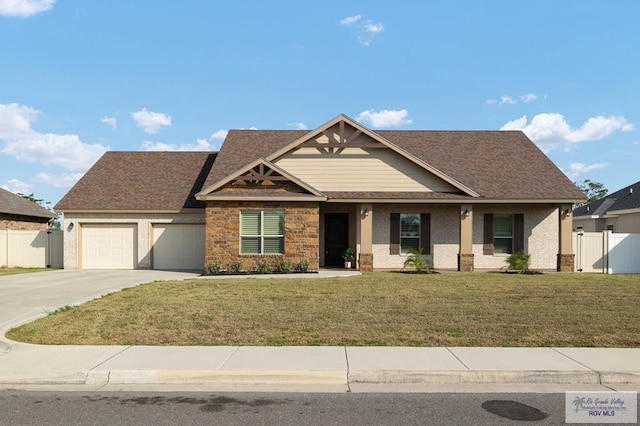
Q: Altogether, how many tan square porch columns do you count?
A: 3